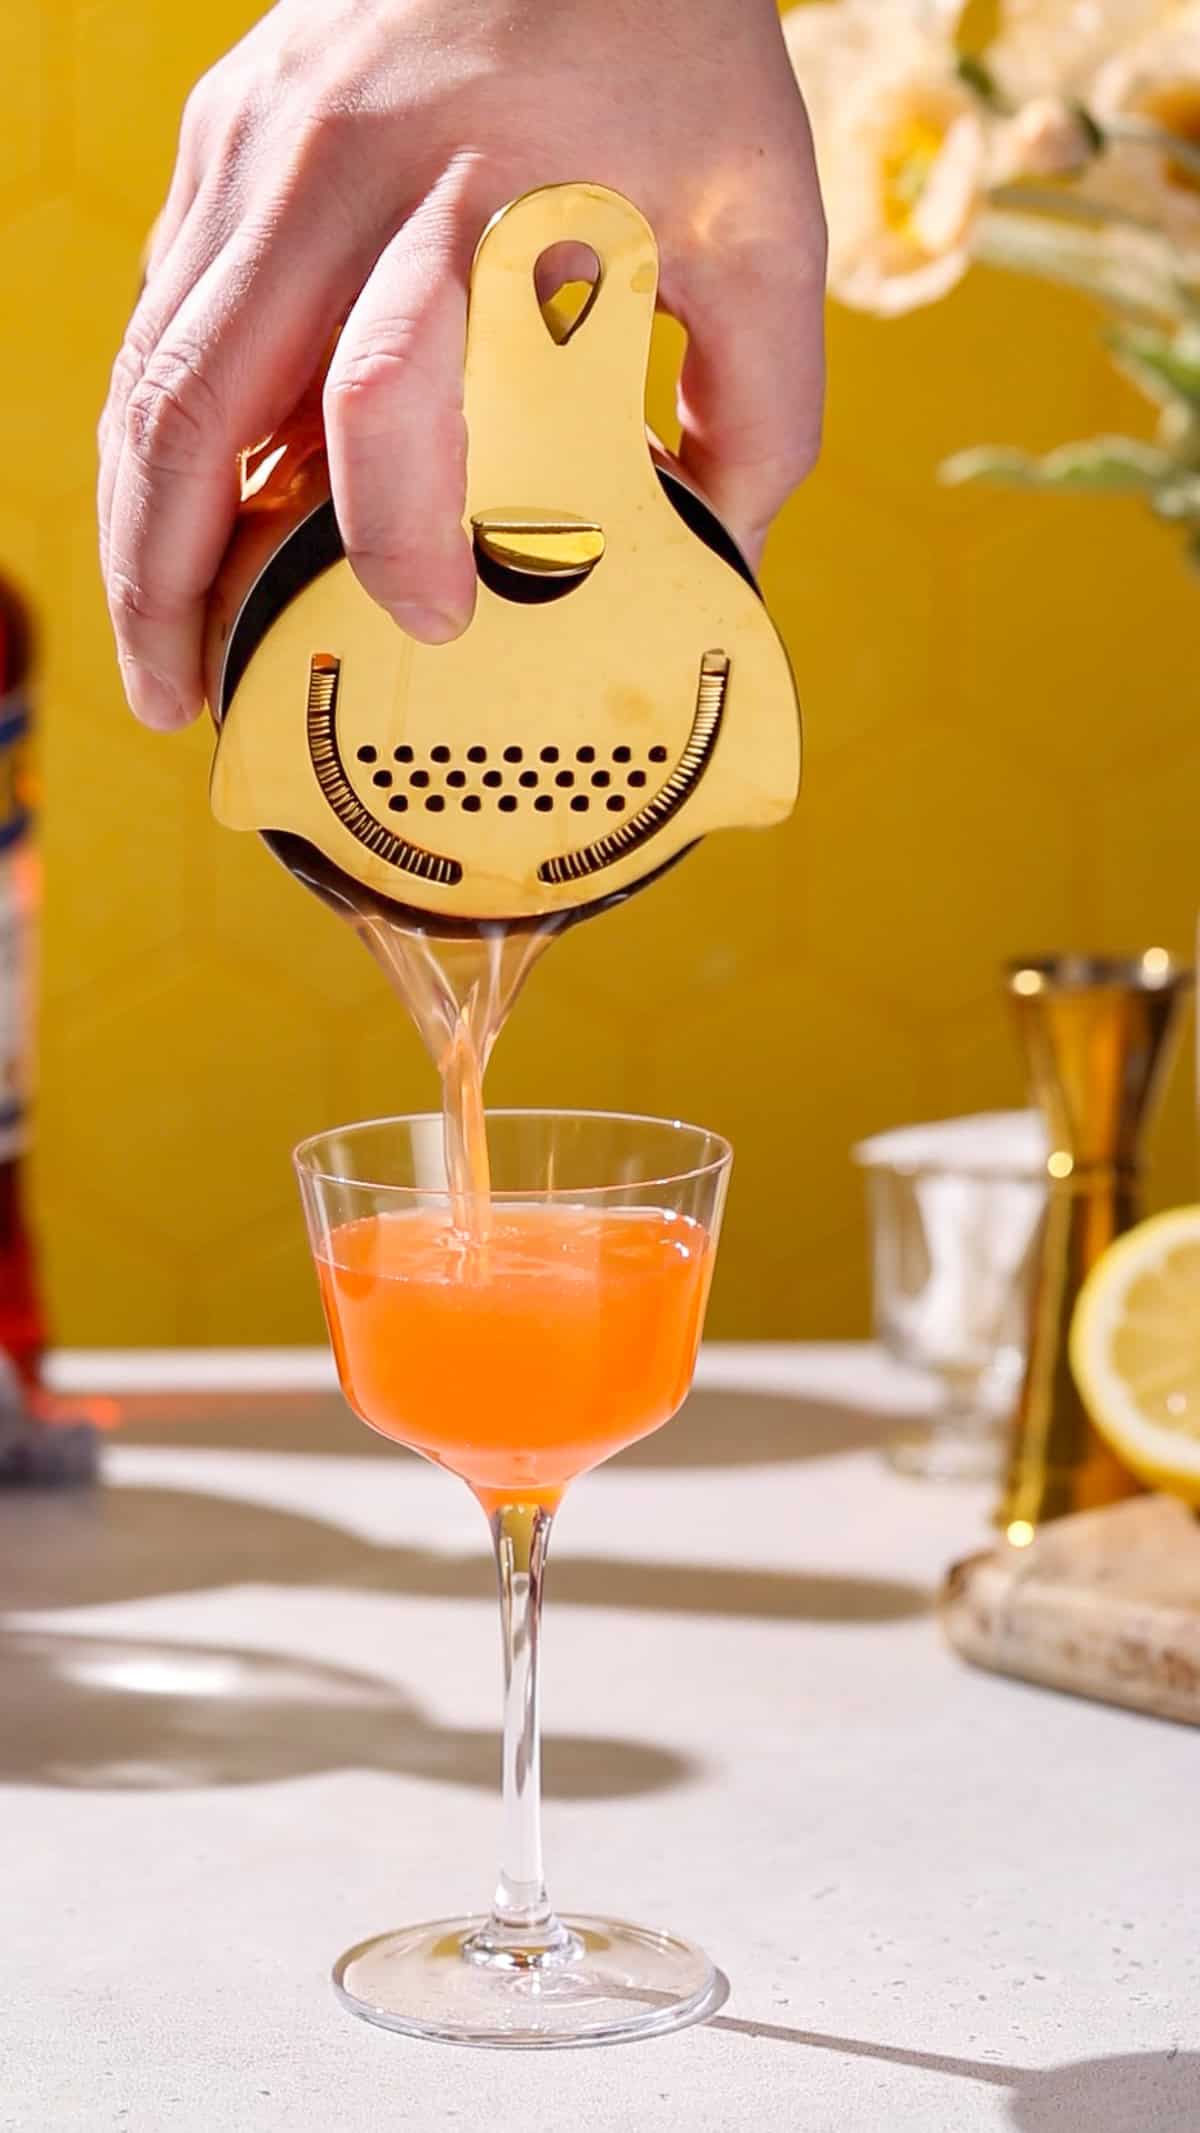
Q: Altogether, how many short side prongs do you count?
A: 2